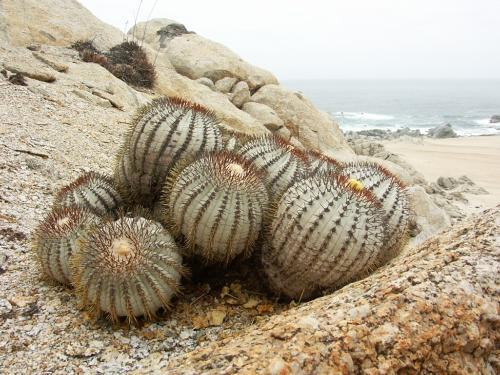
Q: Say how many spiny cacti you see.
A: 9